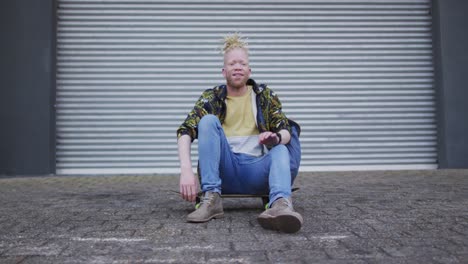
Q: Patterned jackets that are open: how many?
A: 1